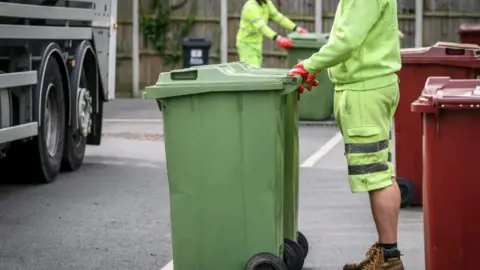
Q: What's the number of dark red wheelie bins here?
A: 3